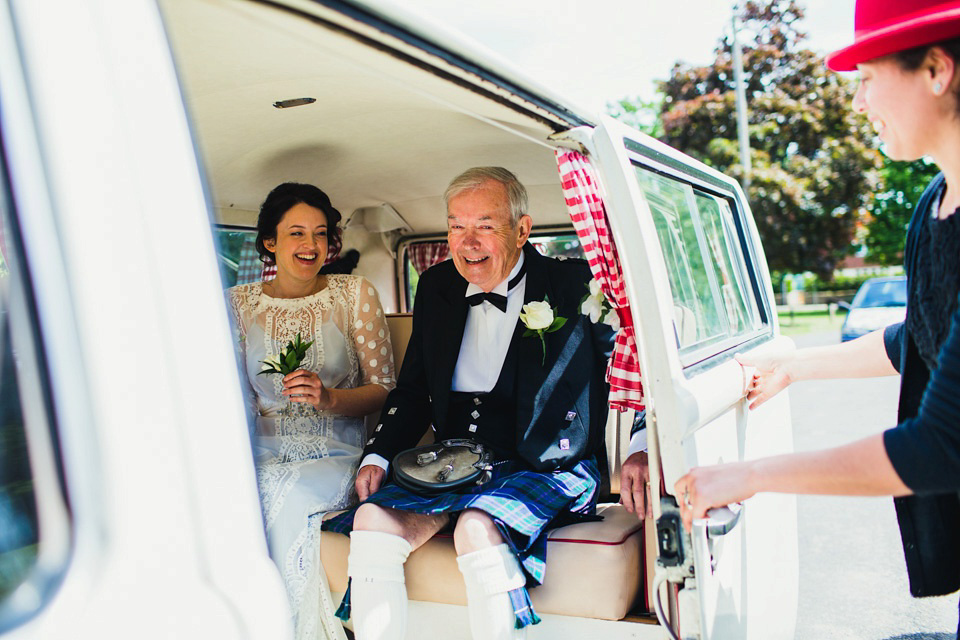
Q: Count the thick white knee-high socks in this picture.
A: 2